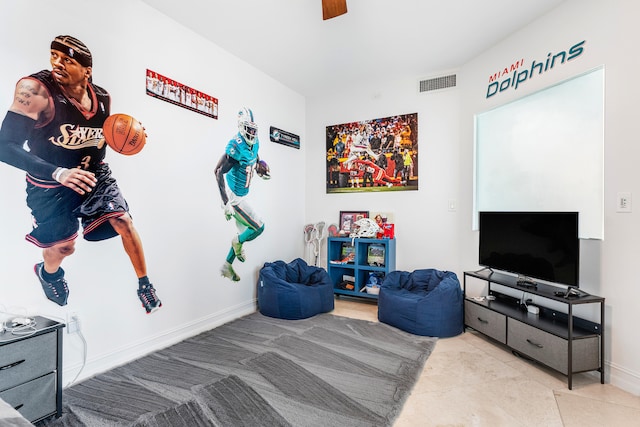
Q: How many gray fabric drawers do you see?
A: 4